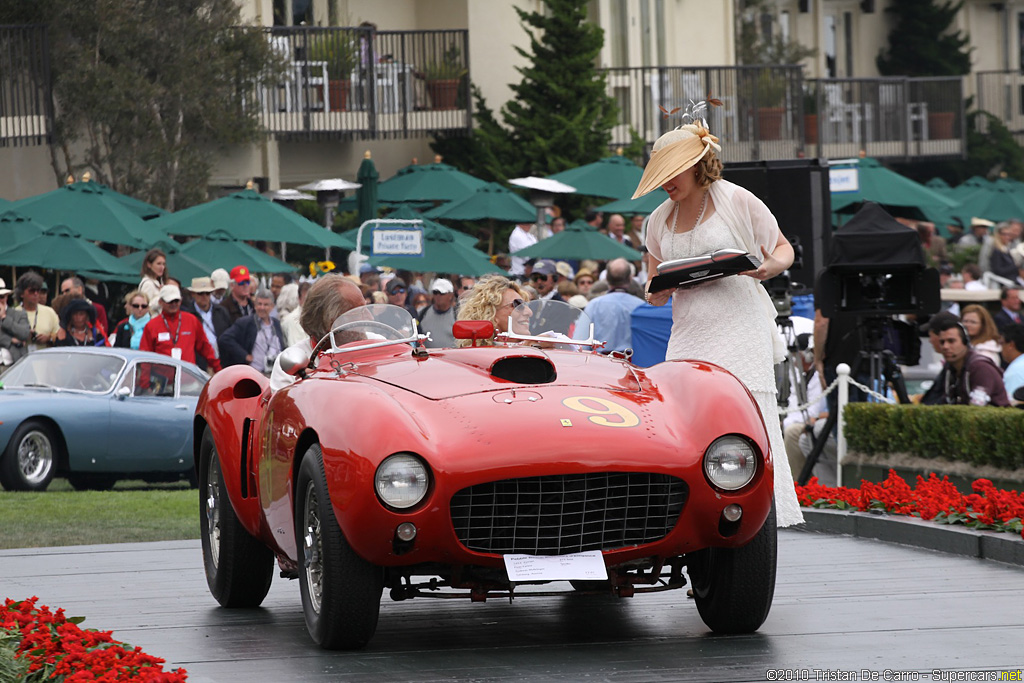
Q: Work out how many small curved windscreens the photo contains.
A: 2